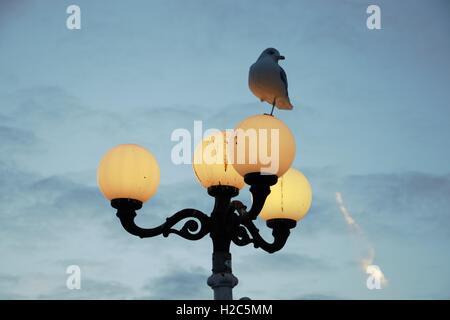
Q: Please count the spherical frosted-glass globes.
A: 4